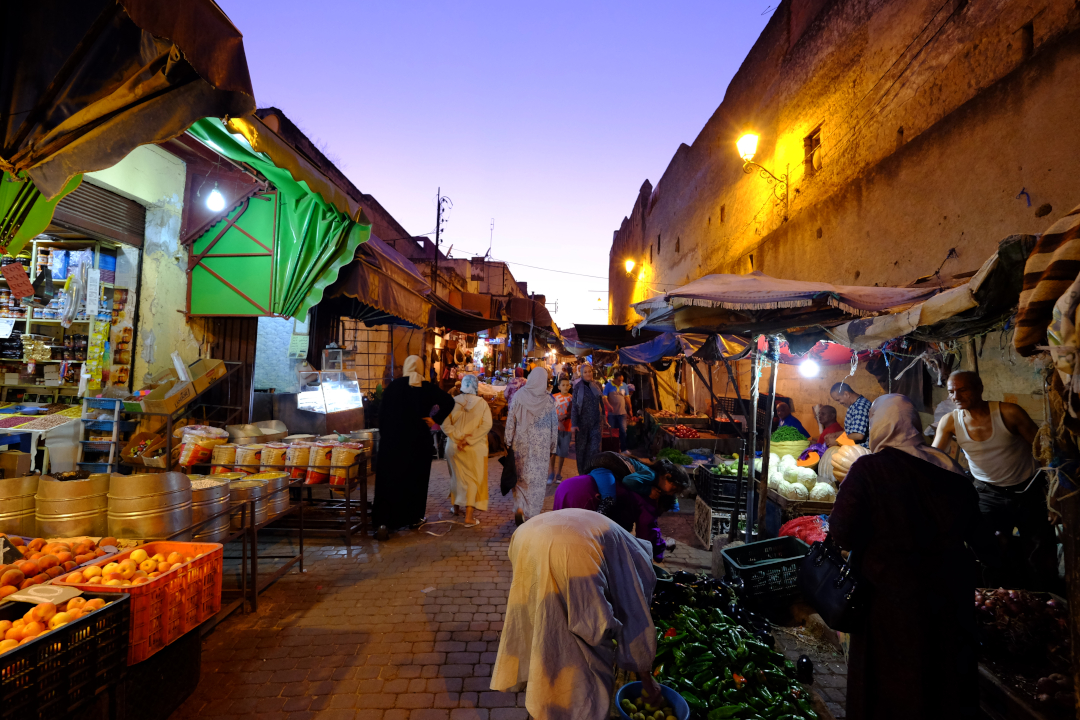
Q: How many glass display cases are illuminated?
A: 1